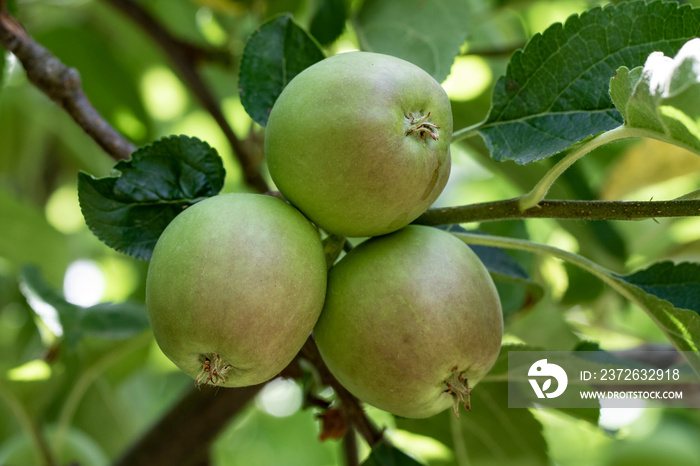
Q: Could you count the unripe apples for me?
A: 3